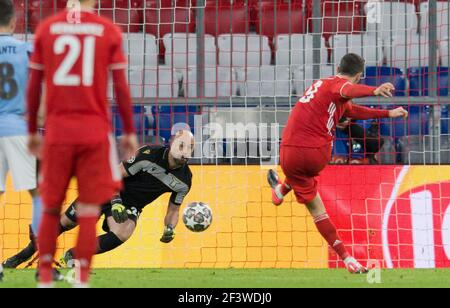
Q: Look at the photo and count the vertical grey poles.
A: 3